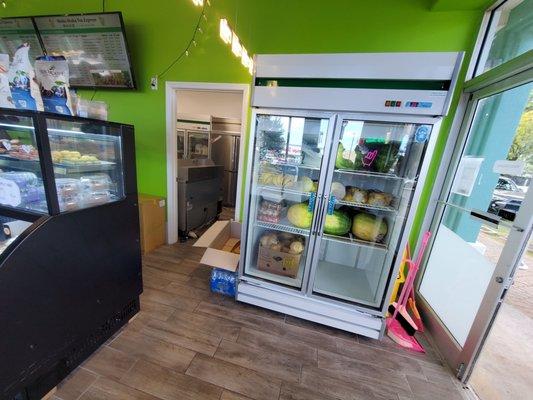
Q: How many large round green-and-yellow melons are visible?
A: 3